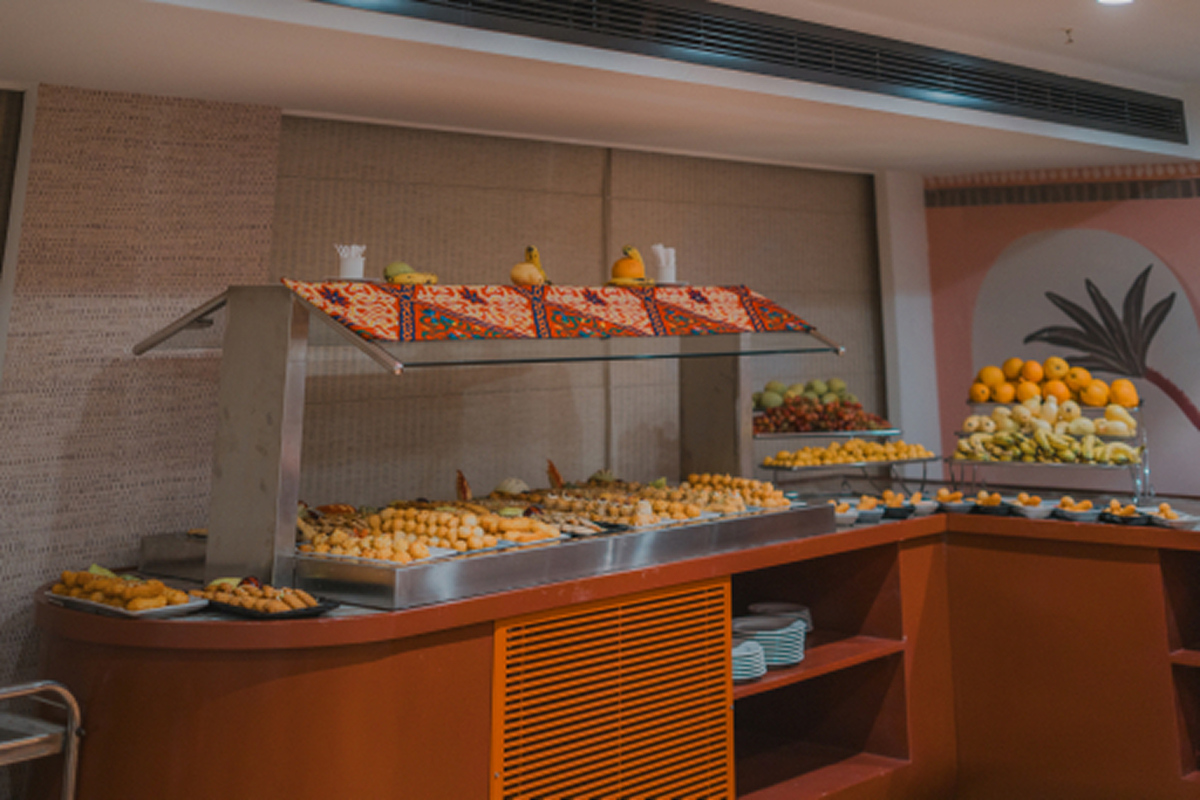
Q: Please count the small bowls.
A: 10